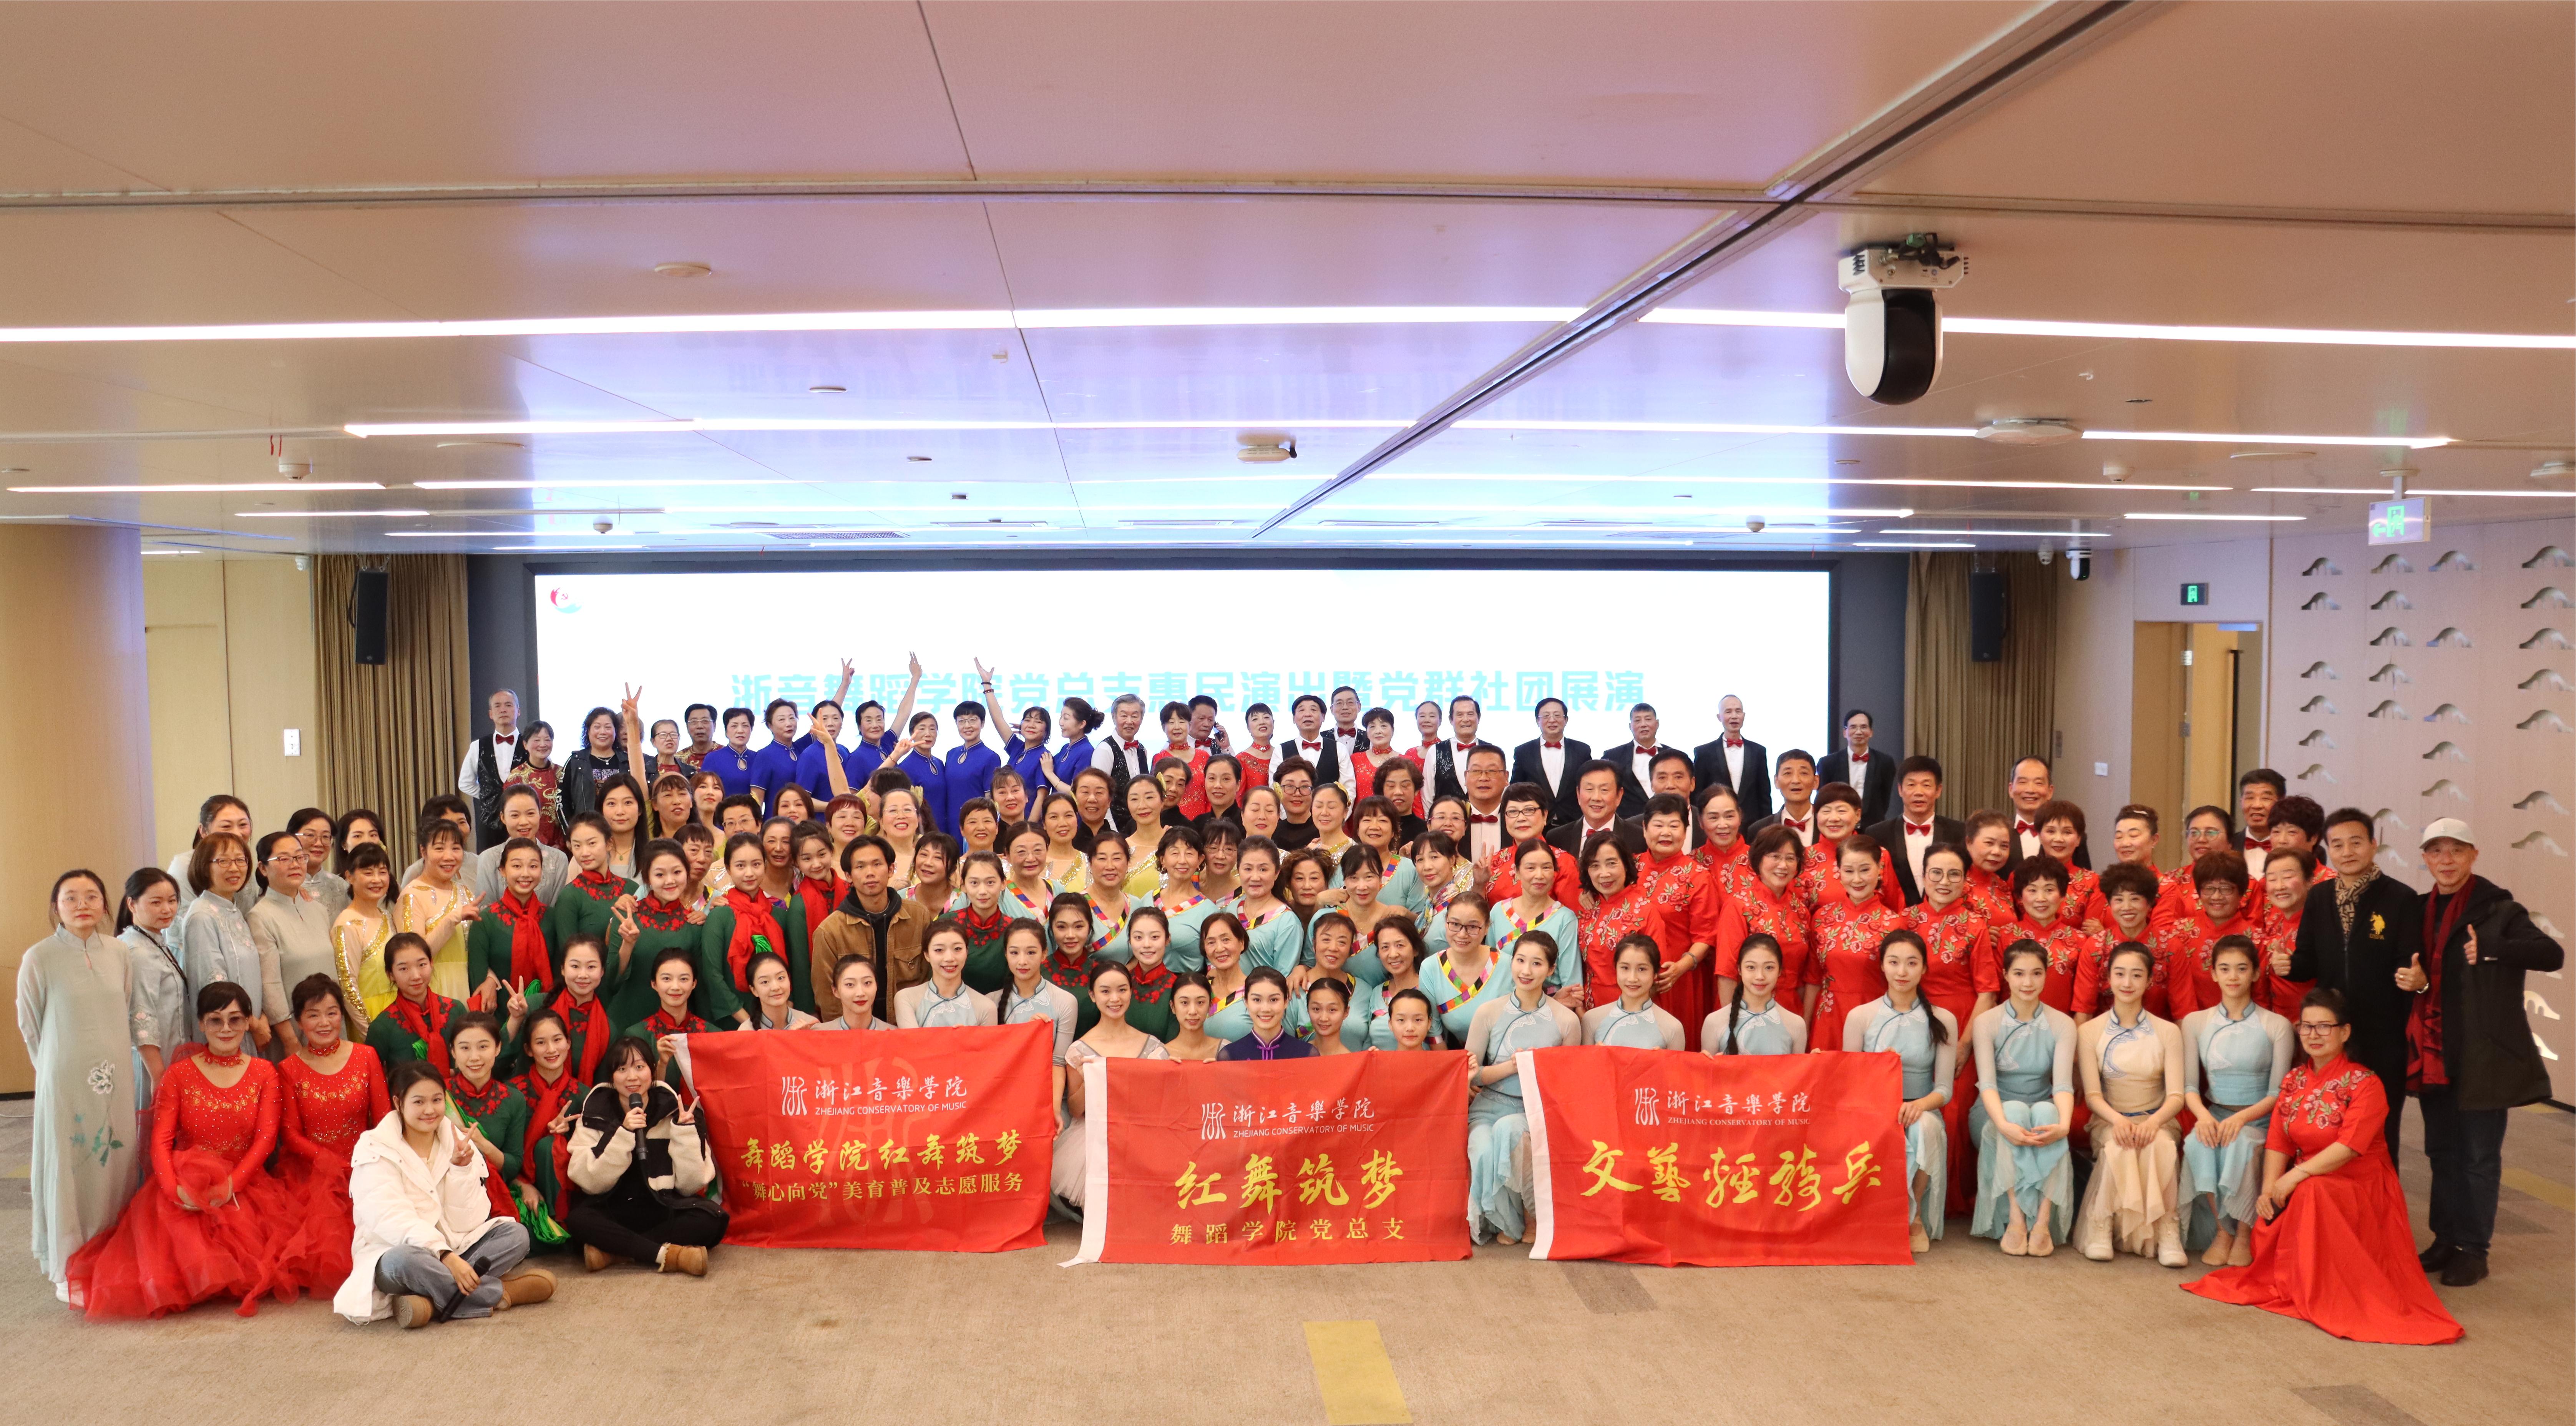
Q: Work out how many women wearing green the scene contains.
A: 13